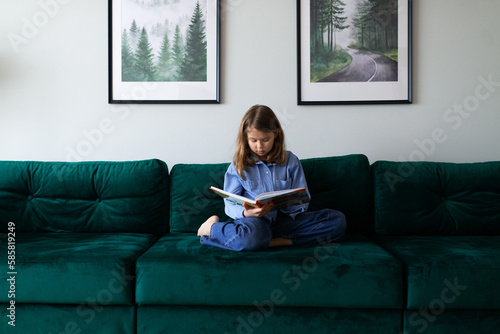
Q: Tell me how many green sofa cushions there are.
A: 6